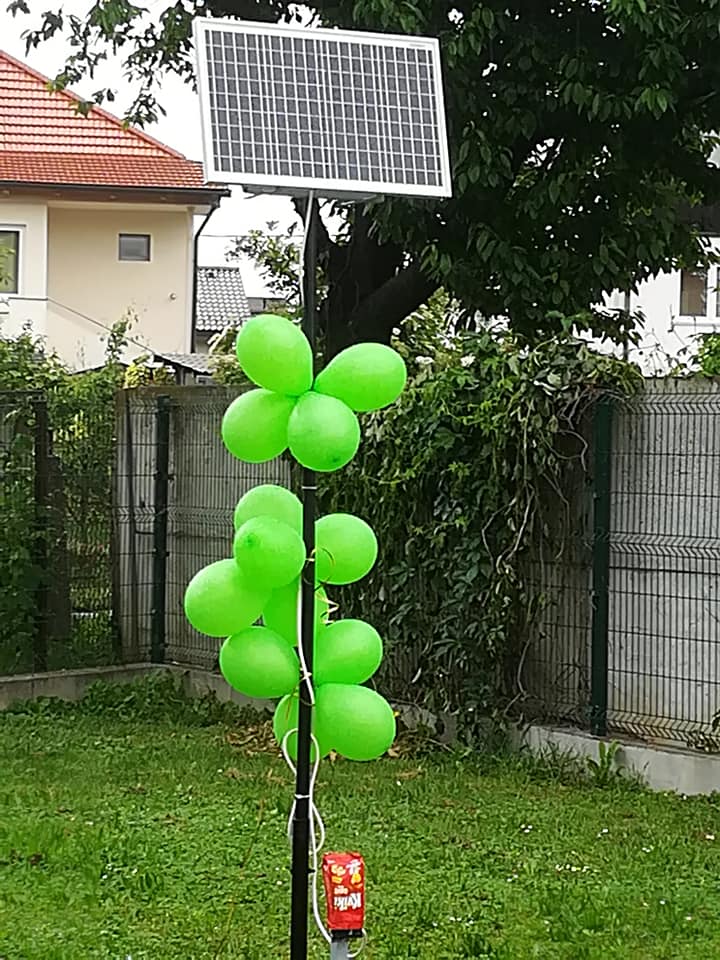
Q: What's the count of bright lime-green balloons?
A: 13